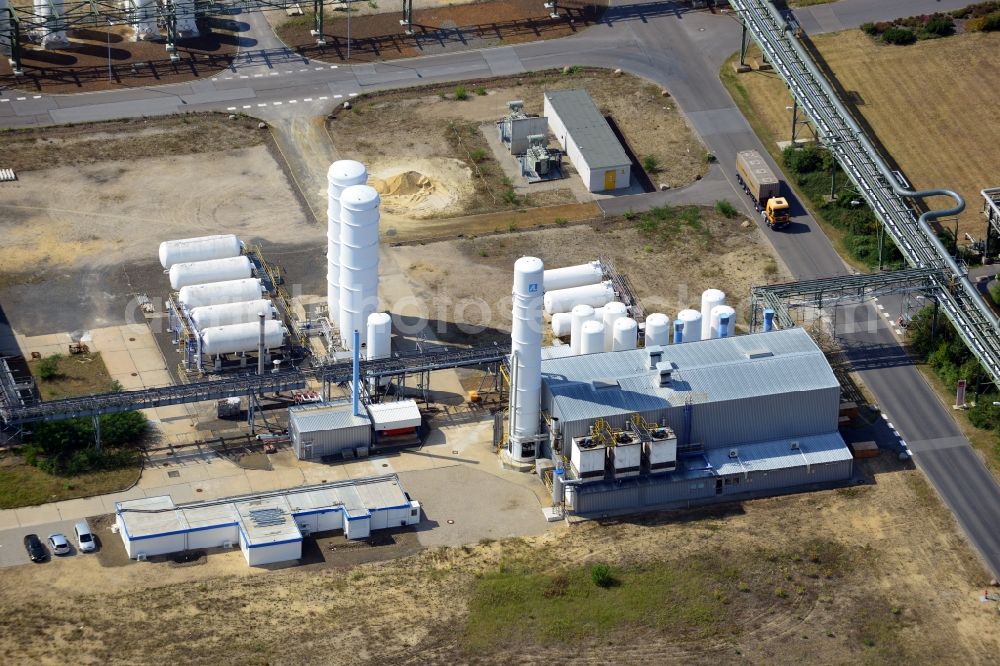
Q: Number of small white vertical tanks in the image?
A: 9